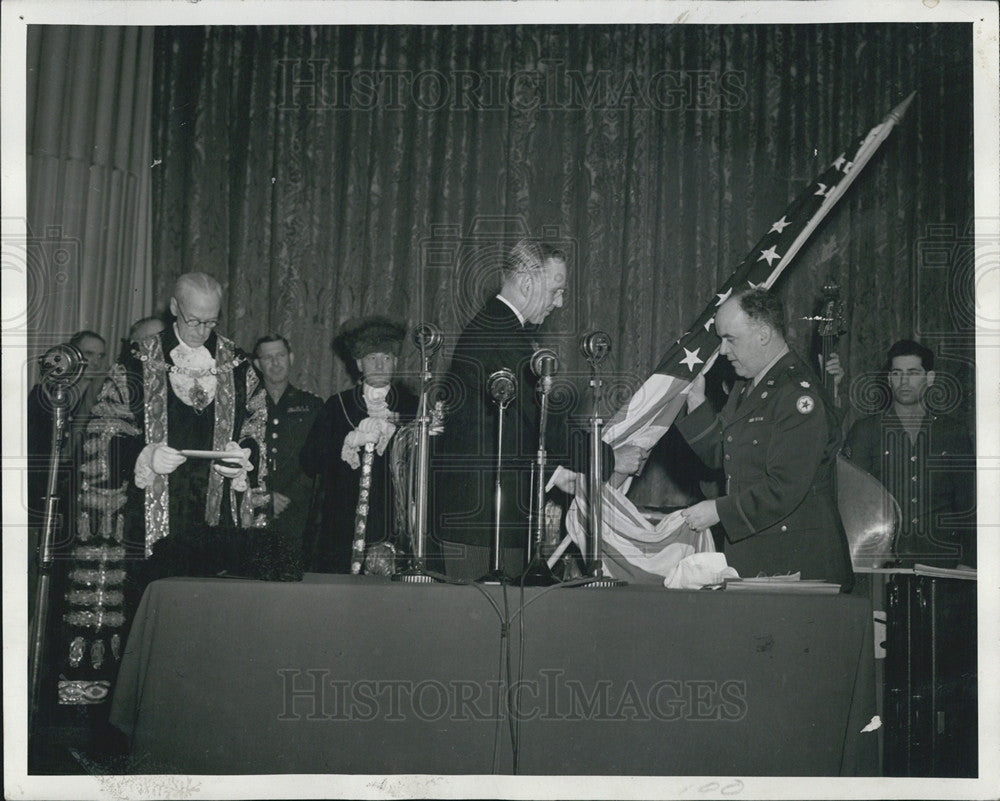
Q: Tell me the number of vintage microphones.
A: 5